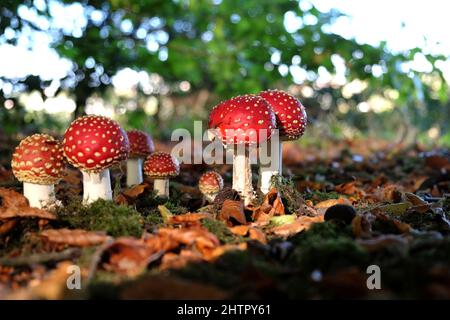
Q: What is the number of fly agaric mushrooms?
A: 7